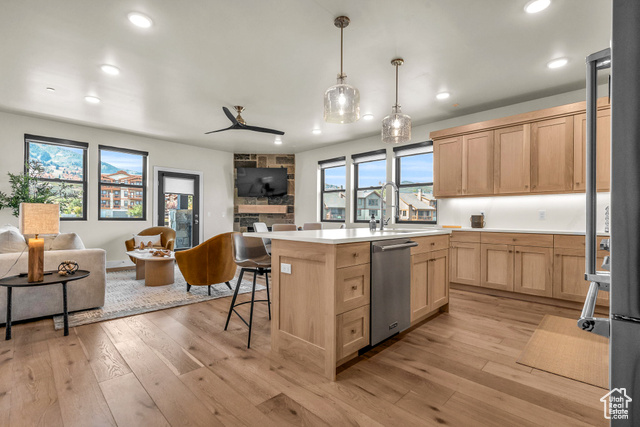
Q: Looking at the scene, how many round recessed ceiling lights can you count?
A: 9